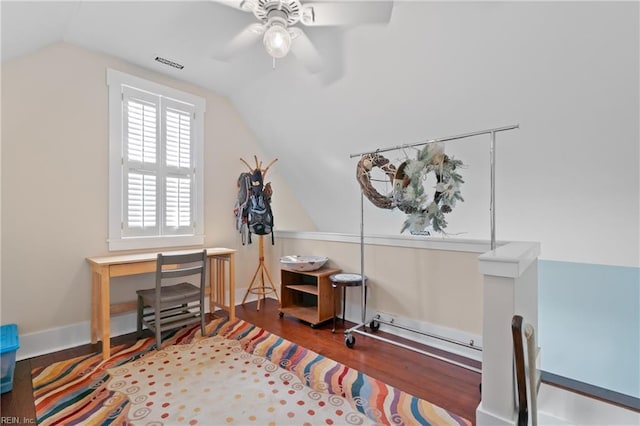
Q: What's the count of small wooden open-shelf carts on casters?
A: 1